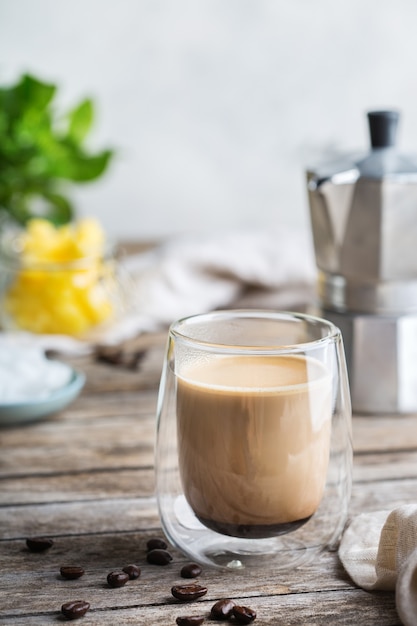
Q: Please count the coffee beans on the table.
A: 12